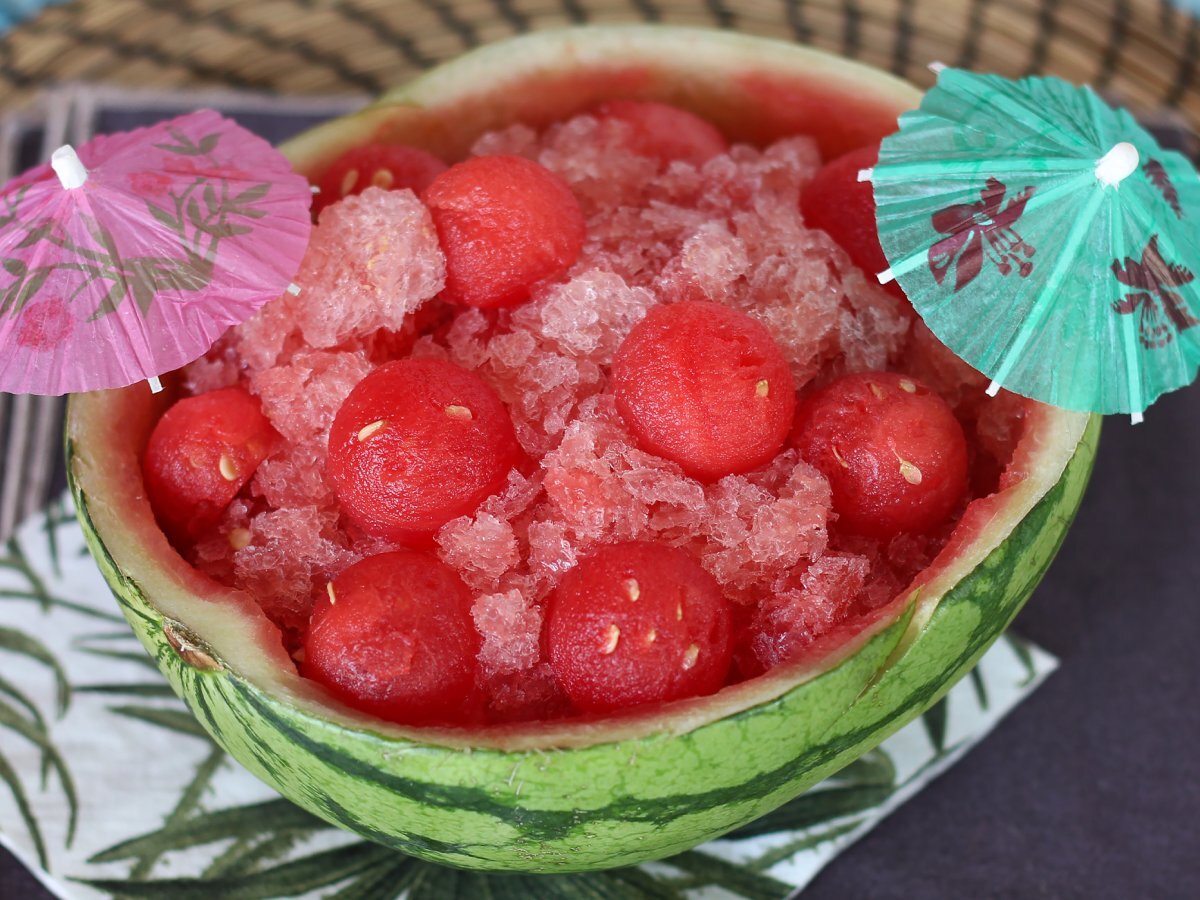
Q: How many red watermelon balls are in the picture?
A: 10